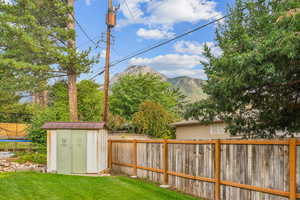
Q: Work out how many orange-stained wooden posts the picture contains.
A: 5